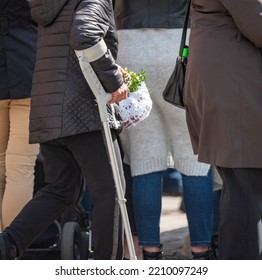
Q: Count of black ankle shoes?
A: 2